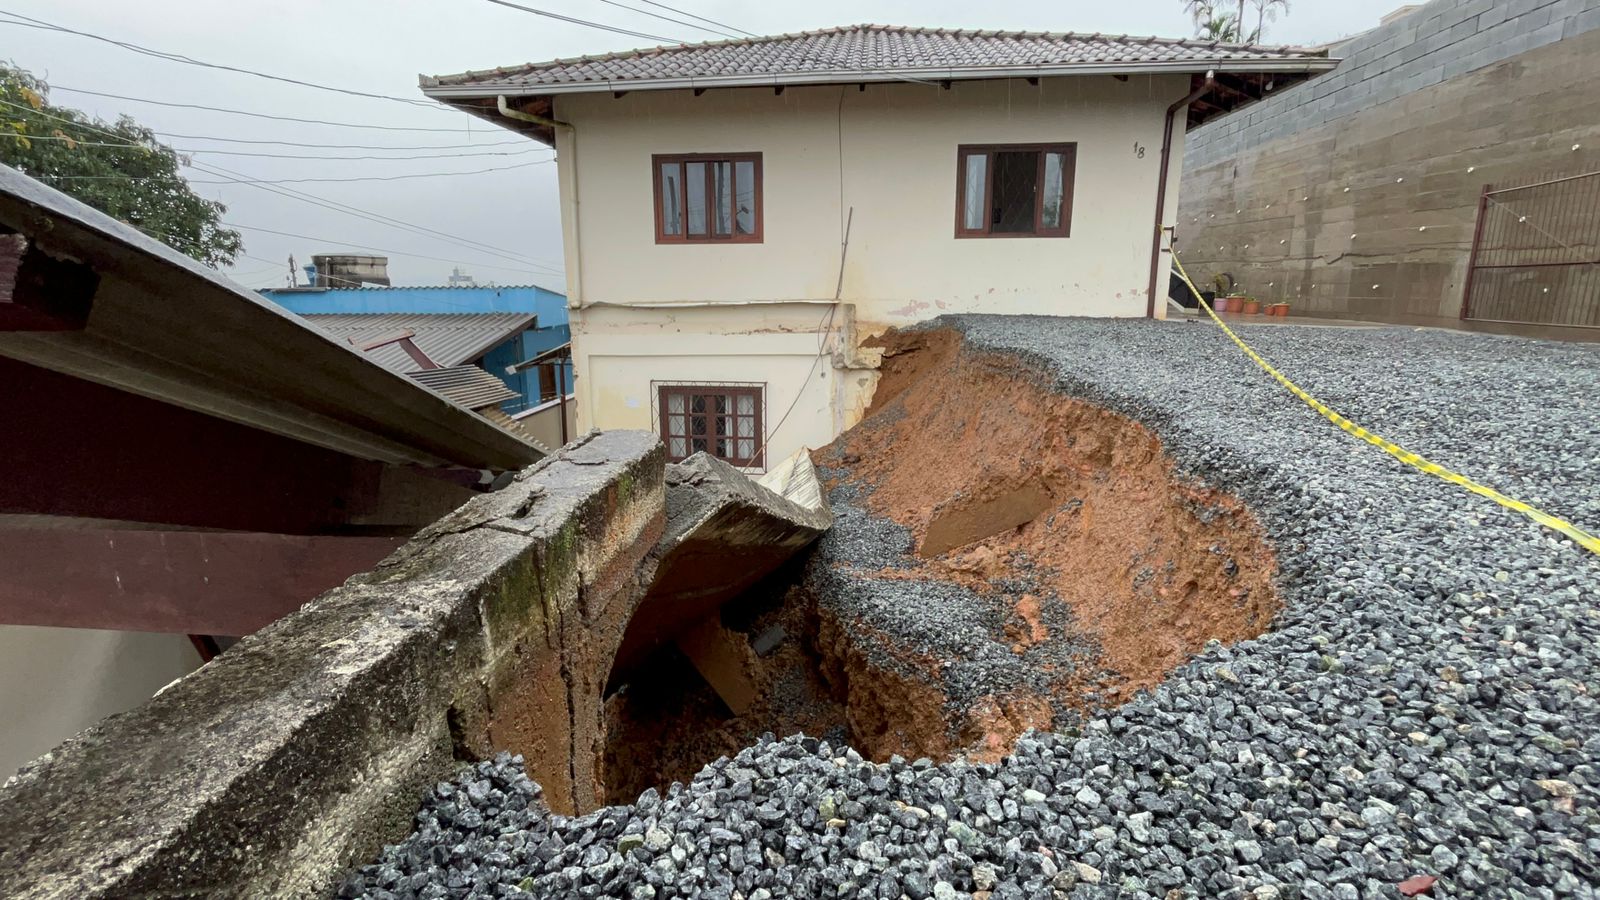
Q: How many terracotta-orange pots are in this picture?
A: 4